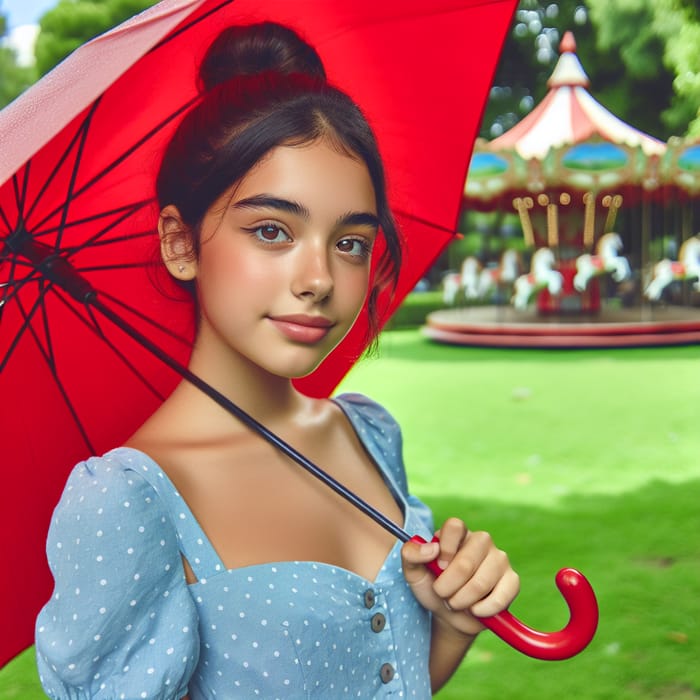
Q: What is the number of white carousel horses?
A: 5